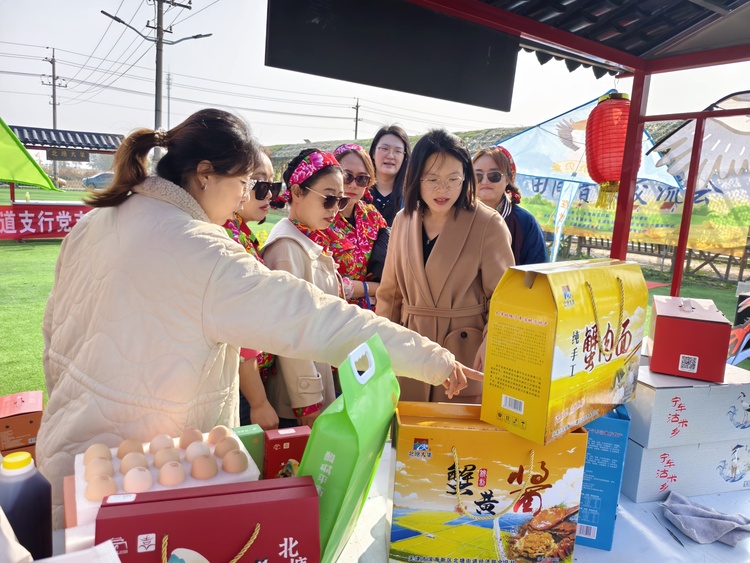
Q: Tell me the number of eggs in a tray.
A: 15